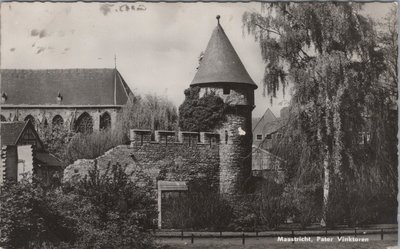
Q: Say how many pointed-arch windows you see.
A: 5